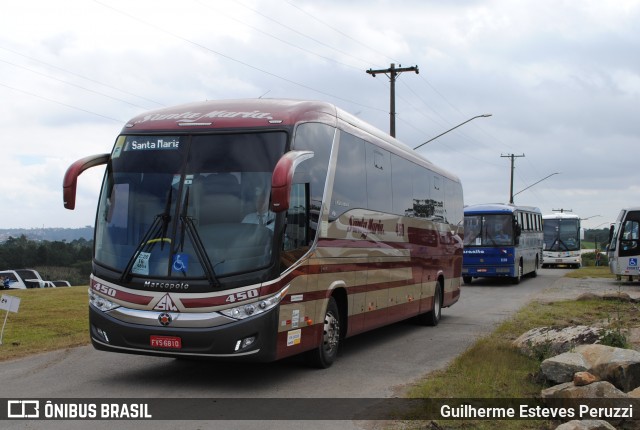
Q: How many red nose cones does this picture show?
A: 0